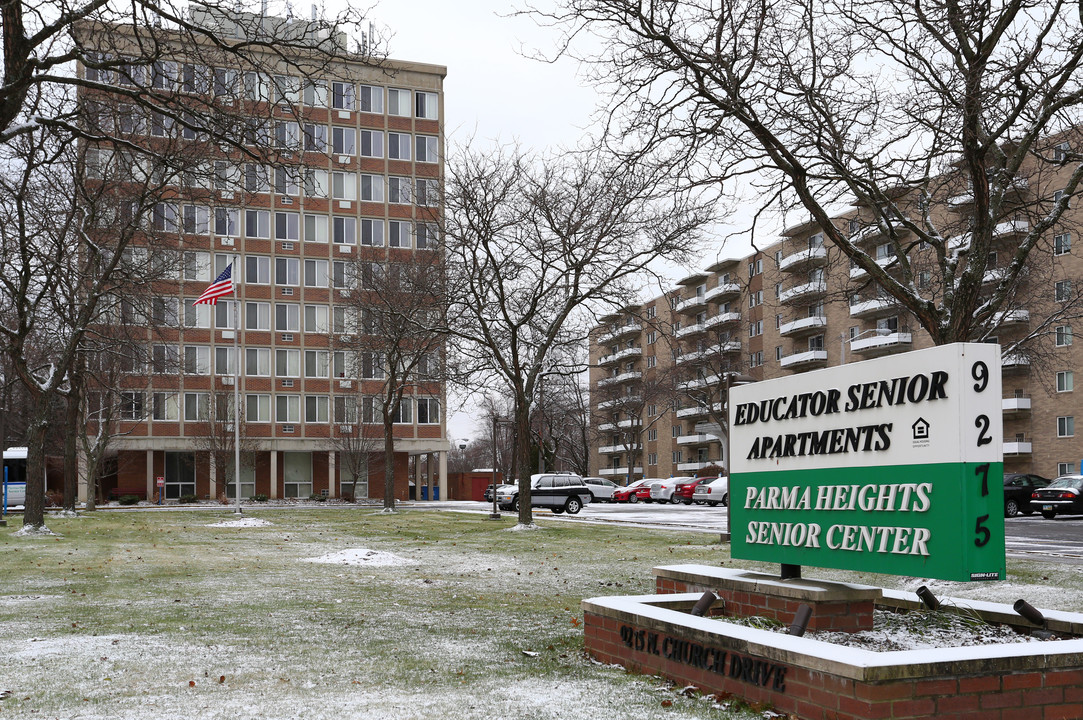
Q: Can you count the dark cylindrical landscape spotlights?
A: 4